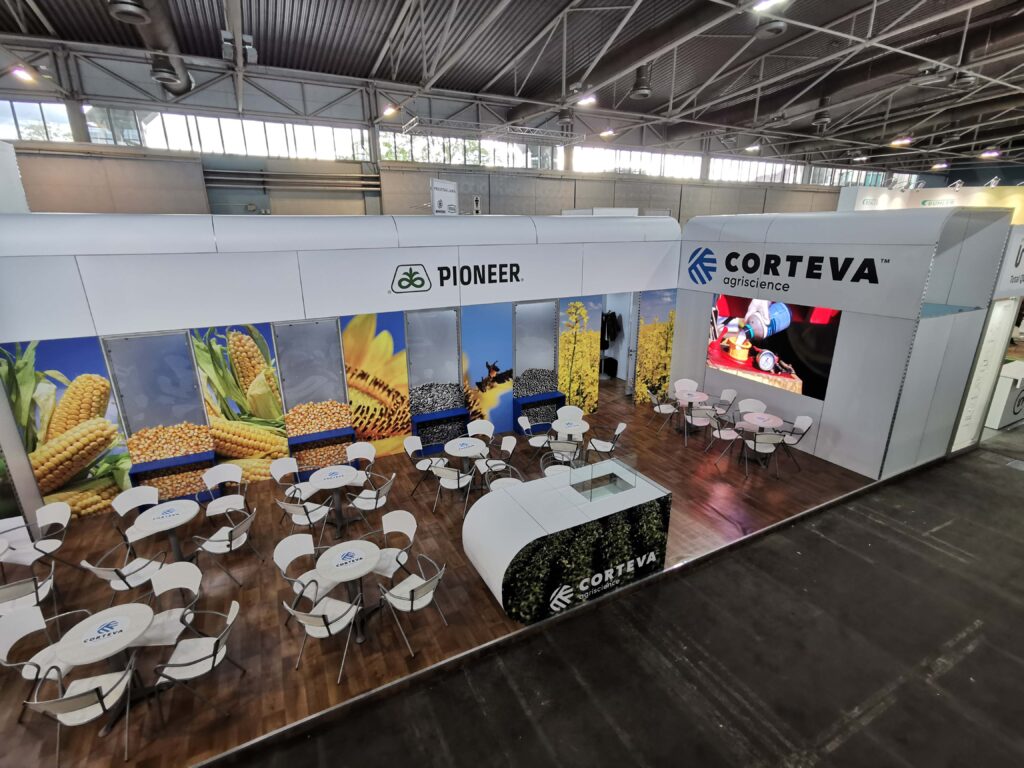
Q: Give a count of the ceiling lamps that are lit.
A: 10